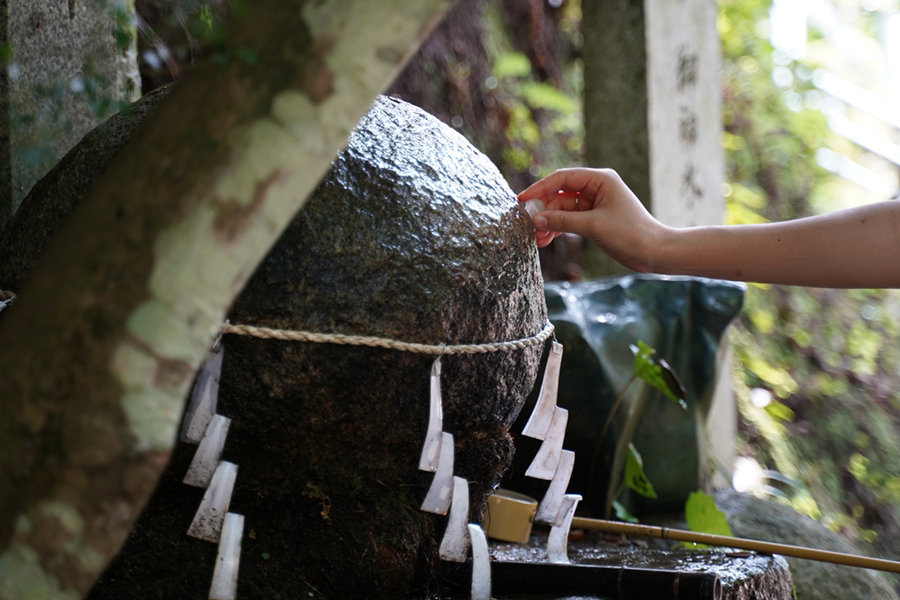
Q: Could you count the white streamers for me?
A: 3